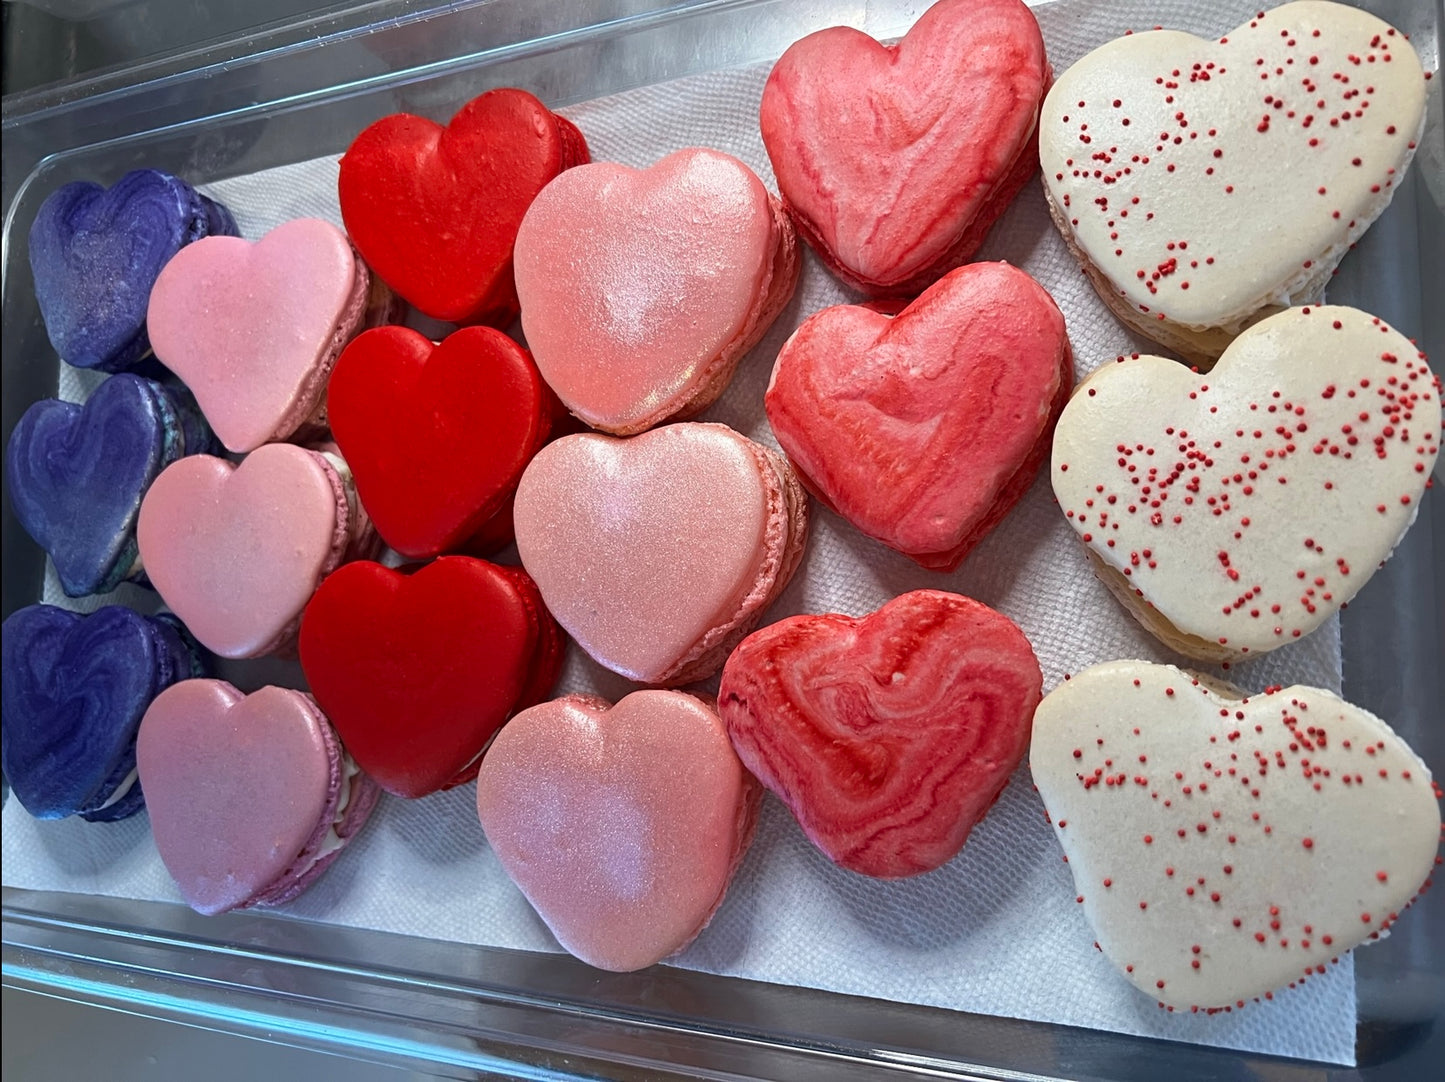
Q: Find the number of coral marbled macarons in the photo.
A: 3